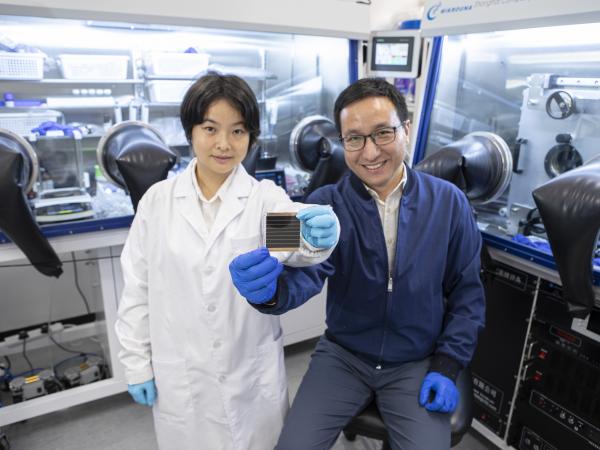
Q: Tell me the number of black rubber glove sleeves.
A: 5